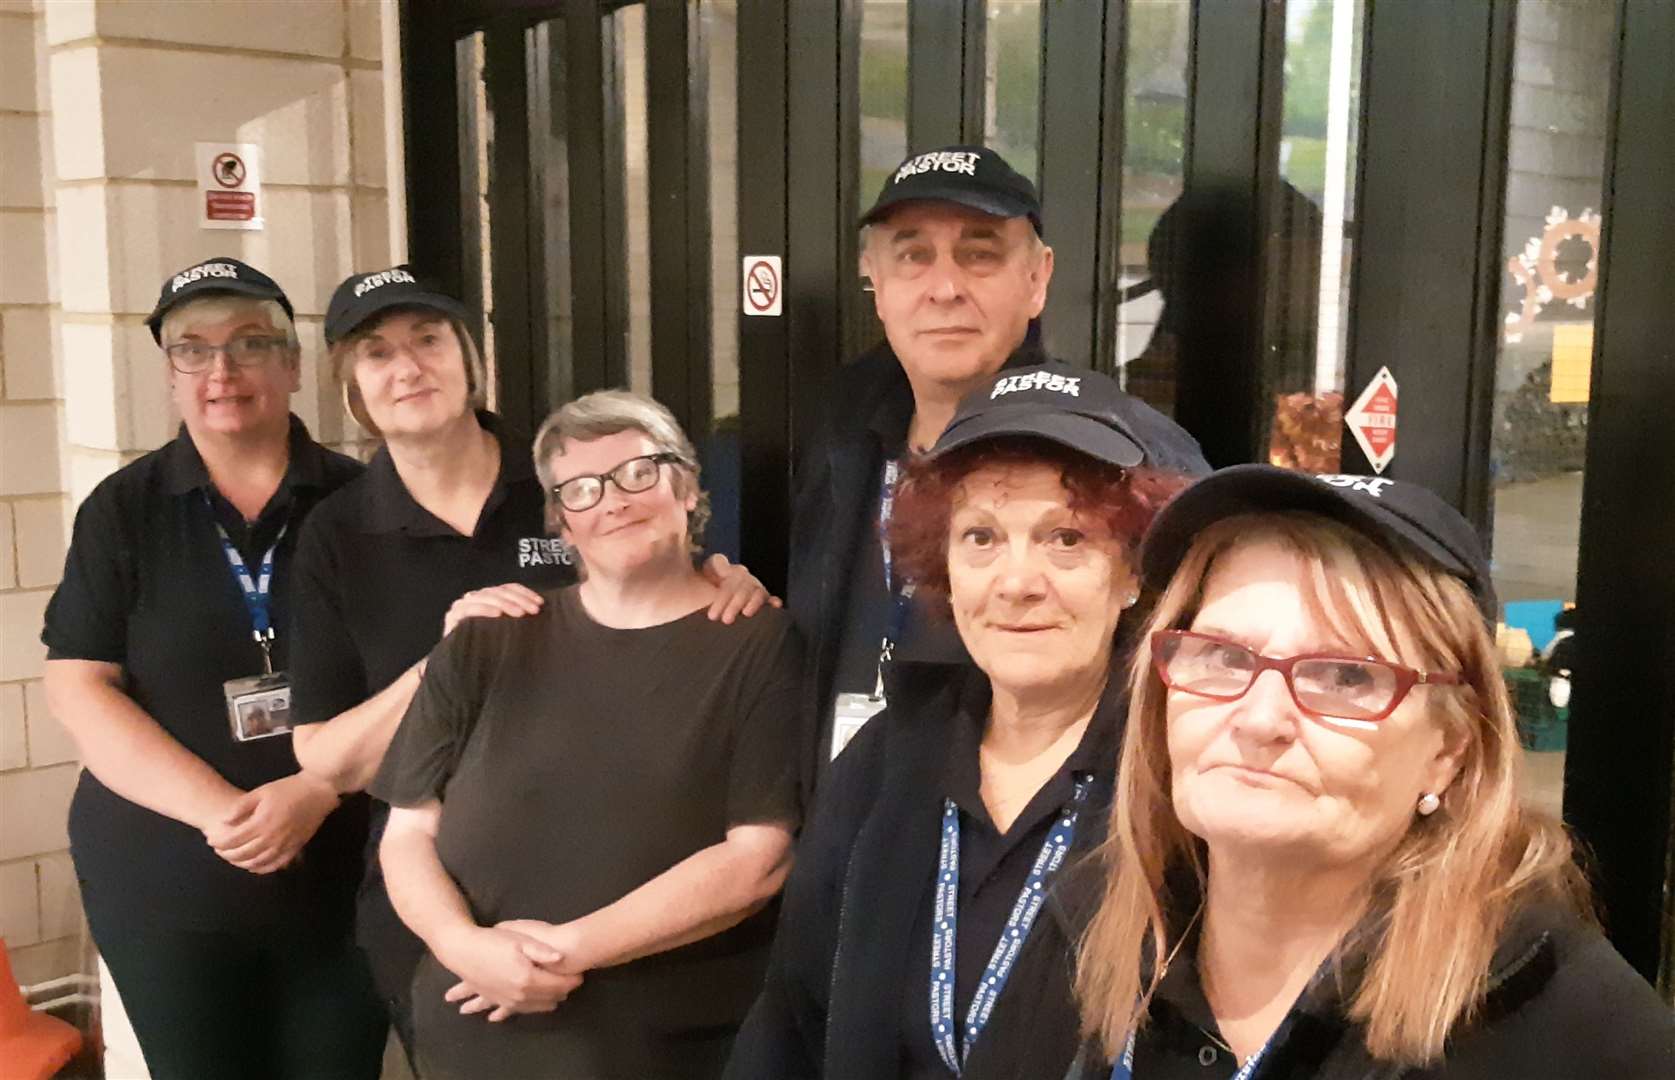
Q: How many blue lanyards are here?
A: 4